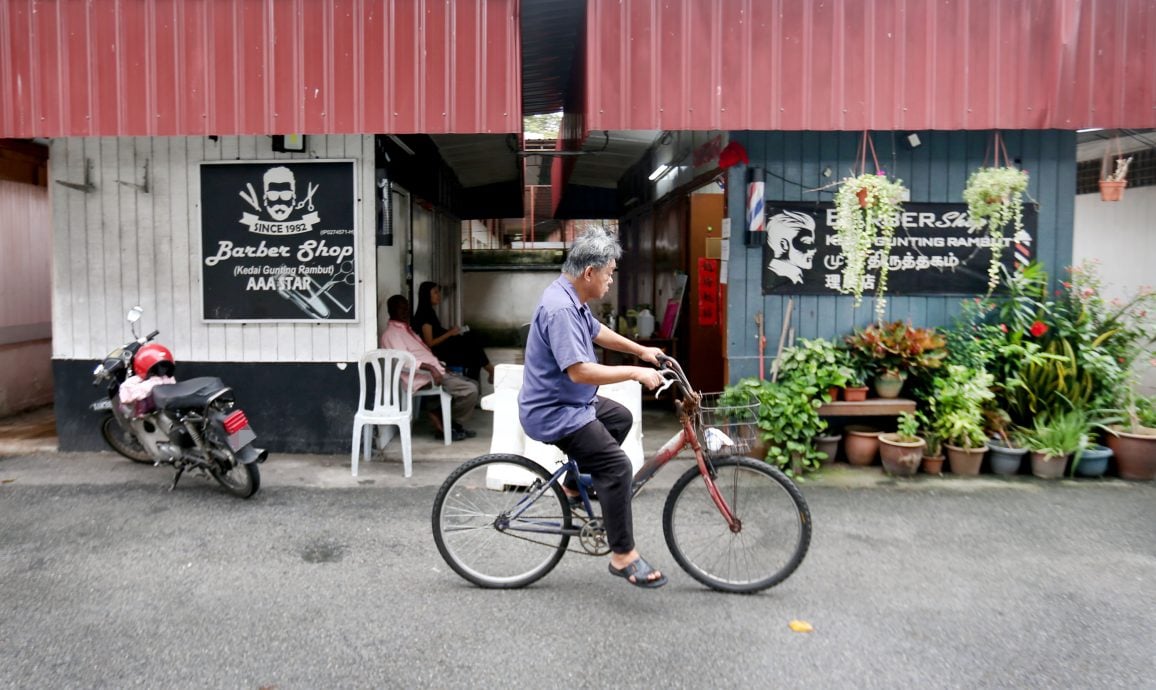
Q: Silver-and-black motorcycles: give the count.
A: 1